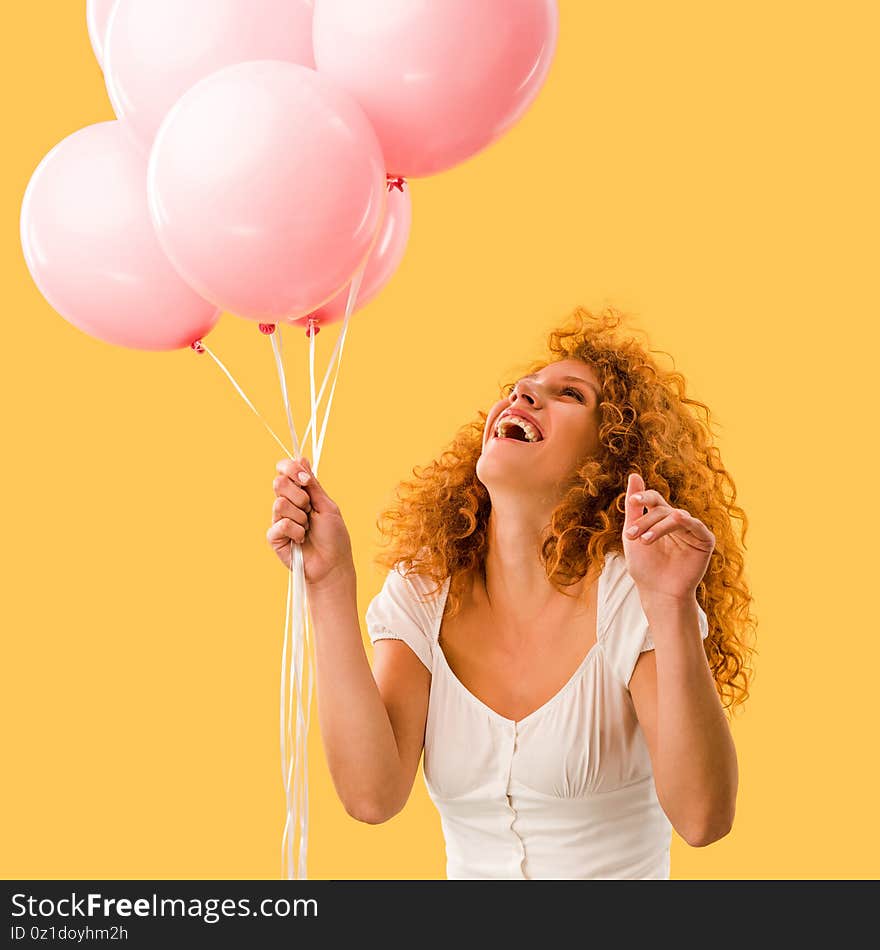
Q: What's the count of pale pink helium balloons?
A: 6